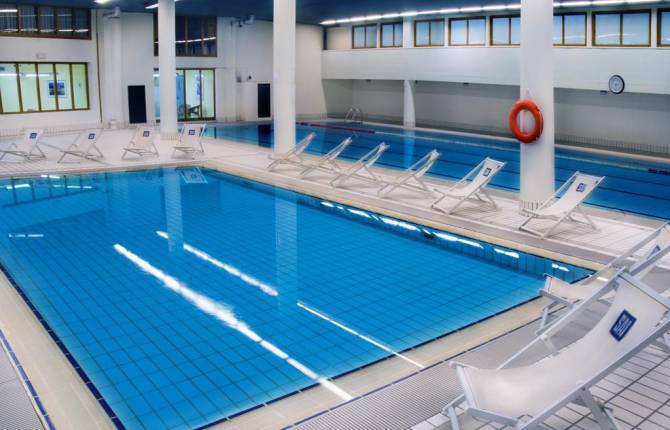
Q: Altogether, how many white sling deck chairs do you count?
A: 12